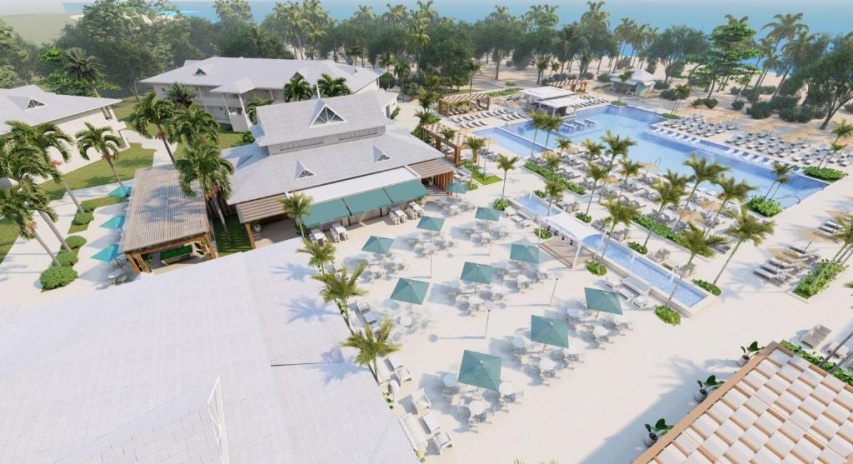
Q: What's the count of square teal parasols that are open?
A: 13